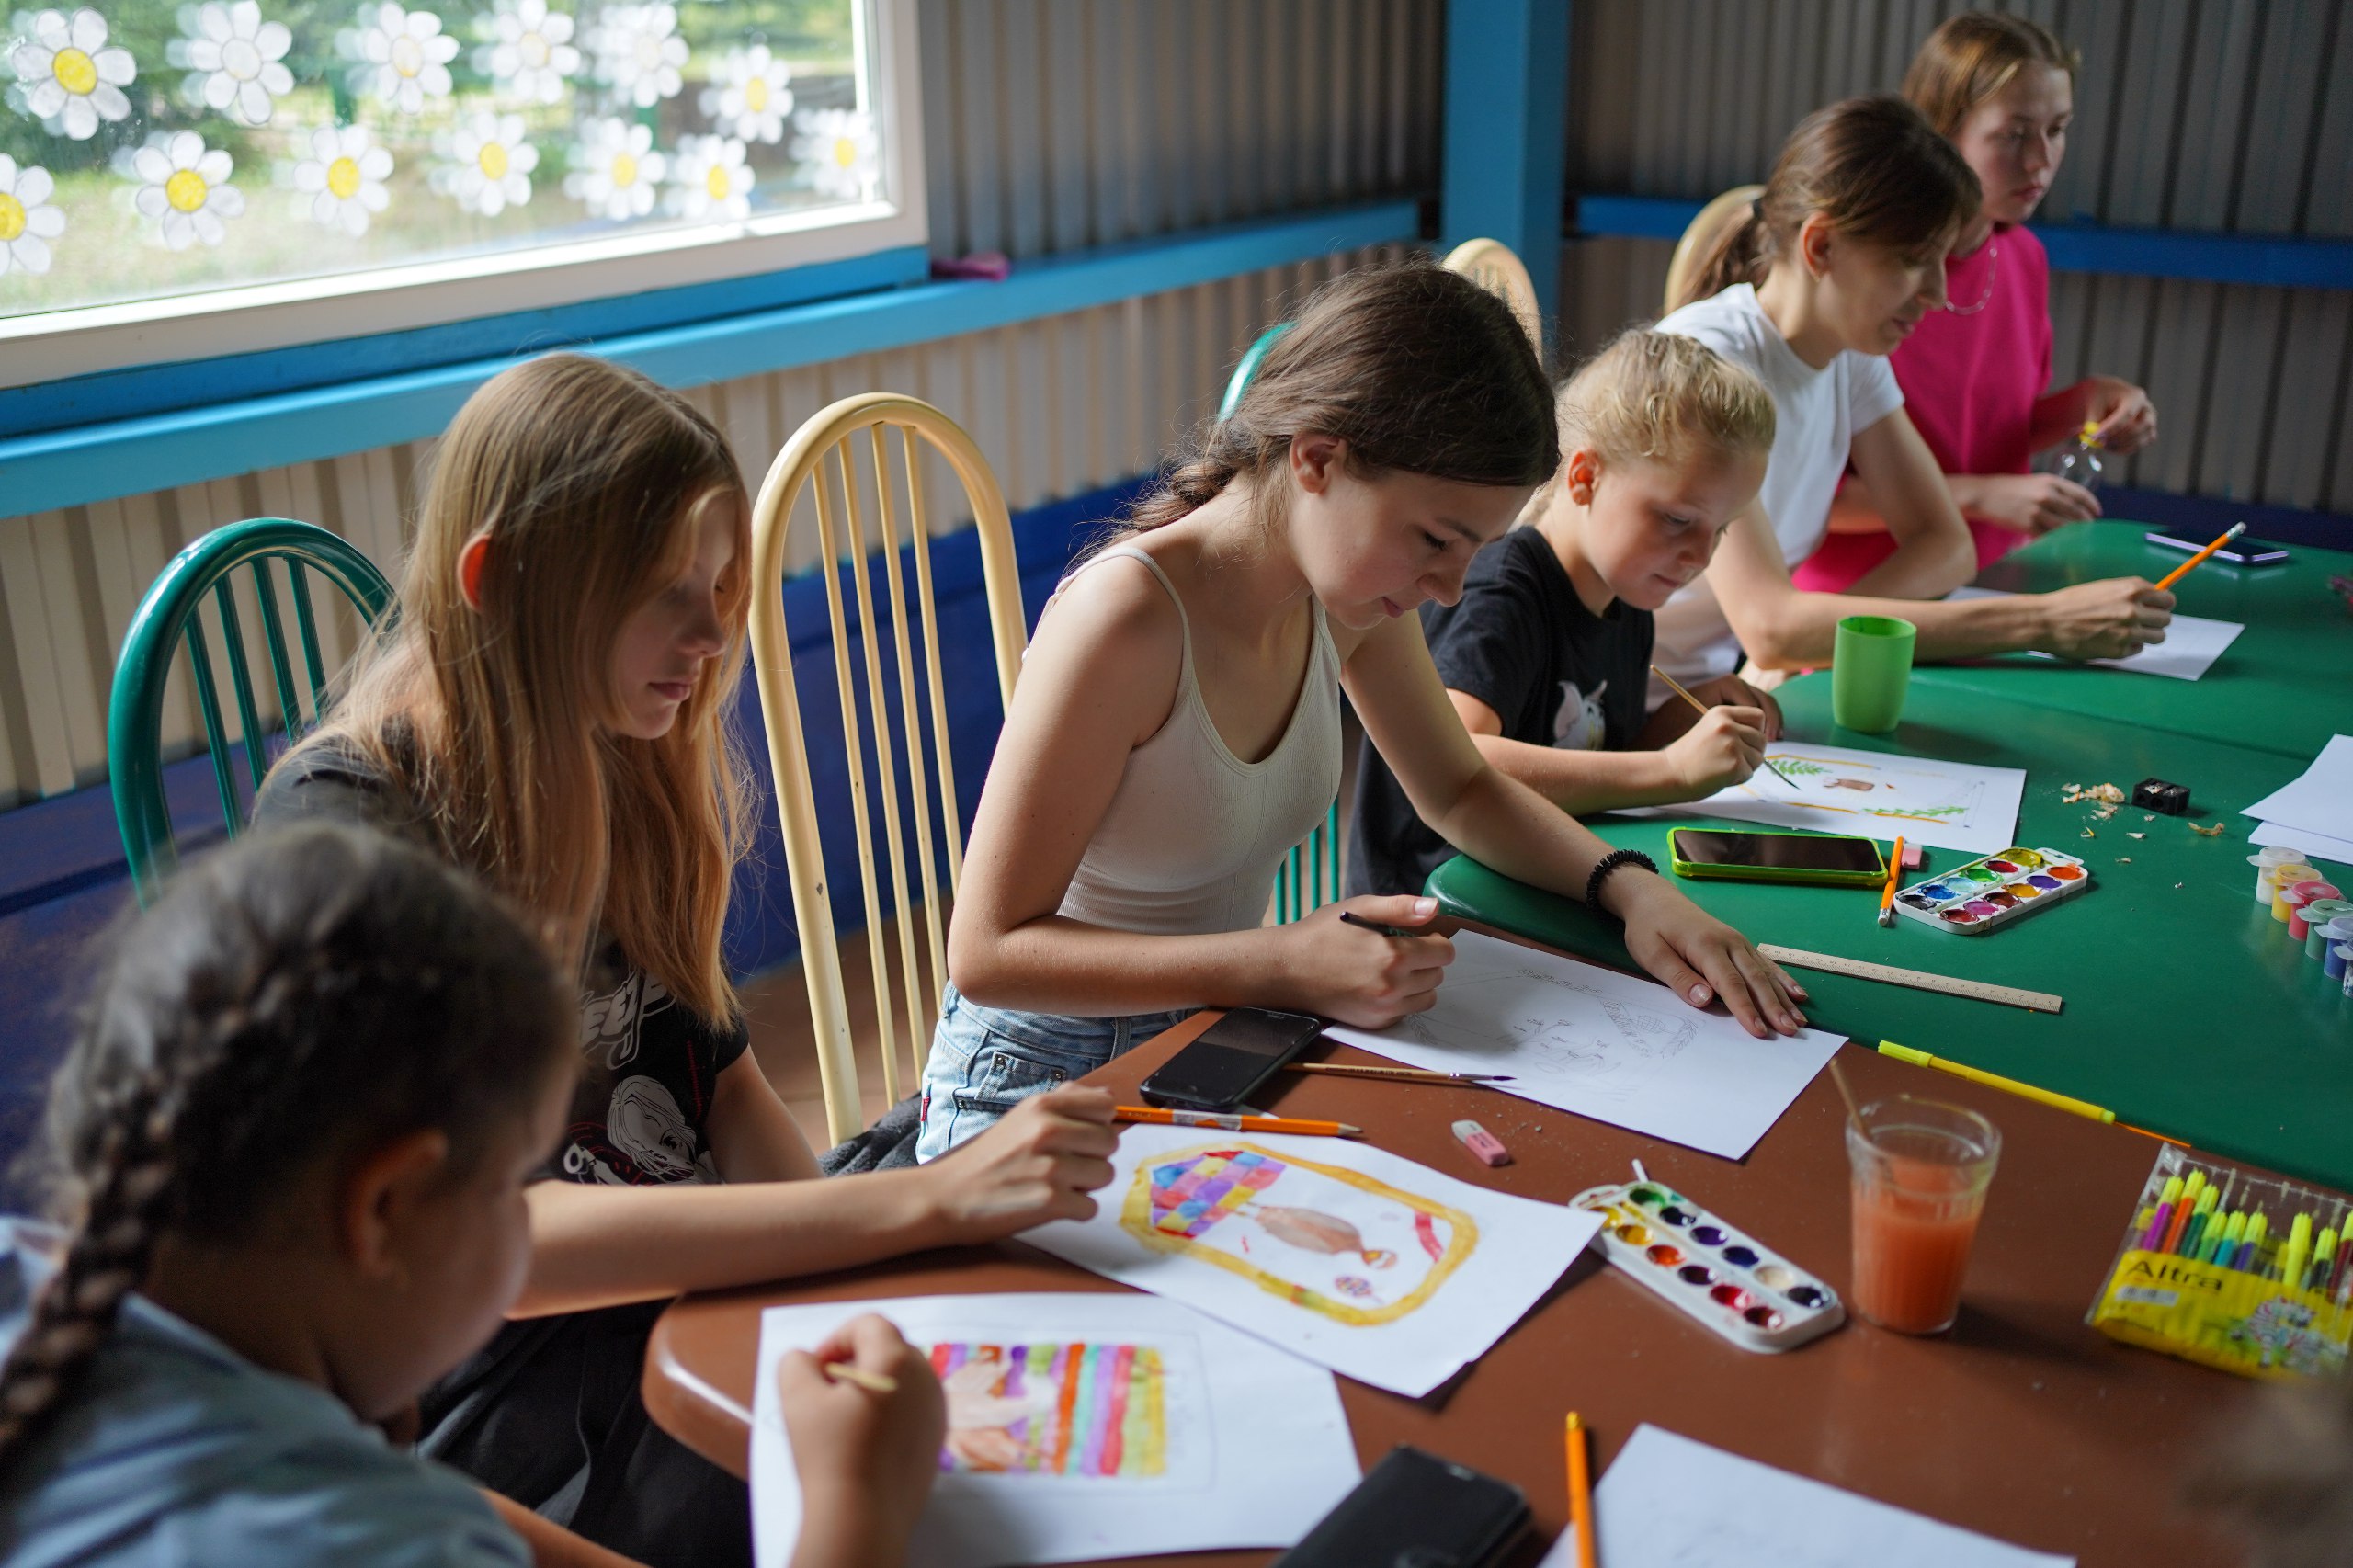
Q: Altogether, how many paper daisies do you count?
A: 13